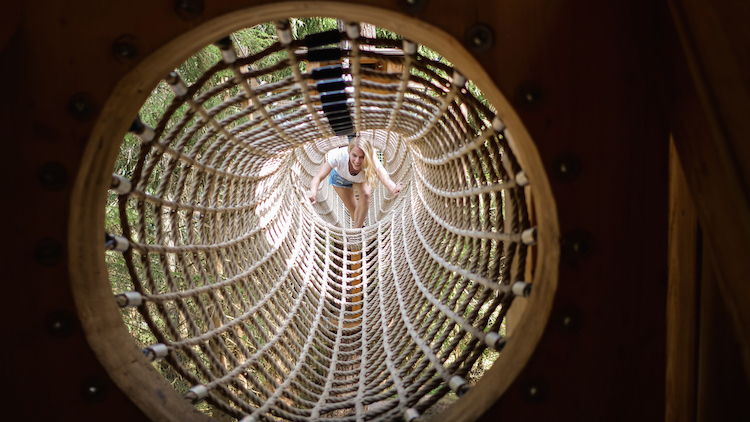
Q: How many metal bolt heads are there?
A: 14